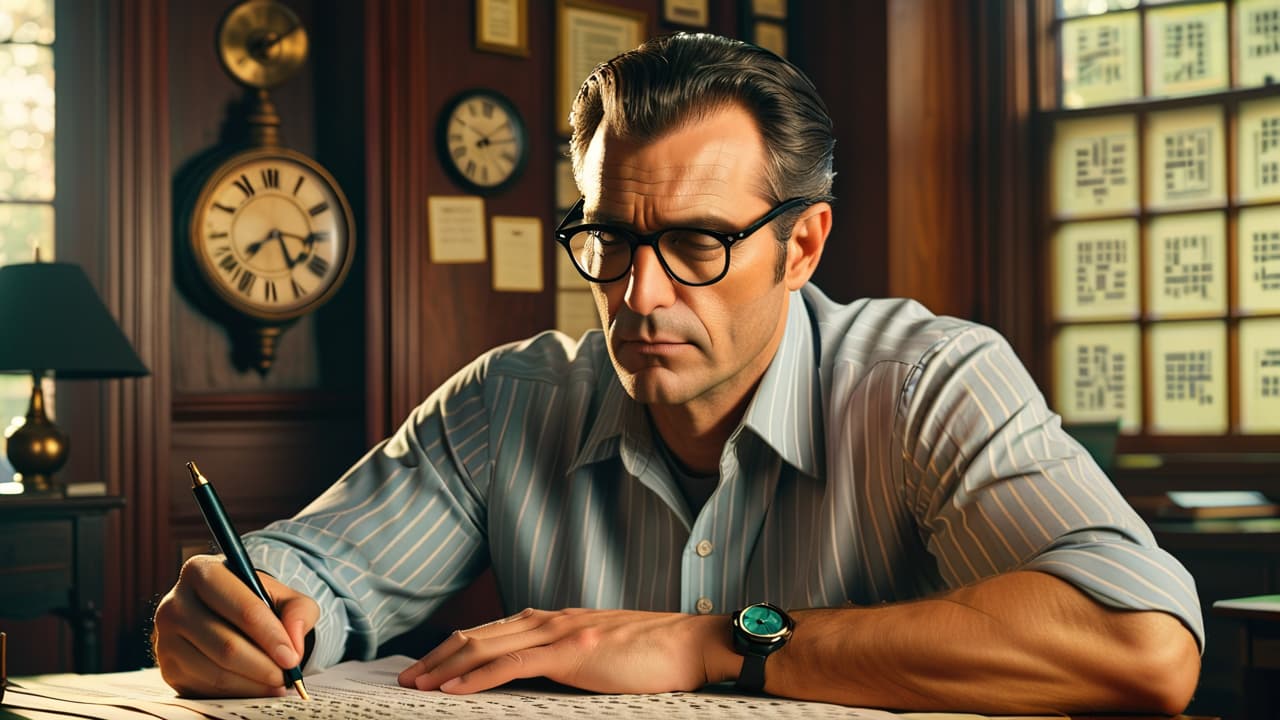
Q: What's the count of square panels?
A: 12